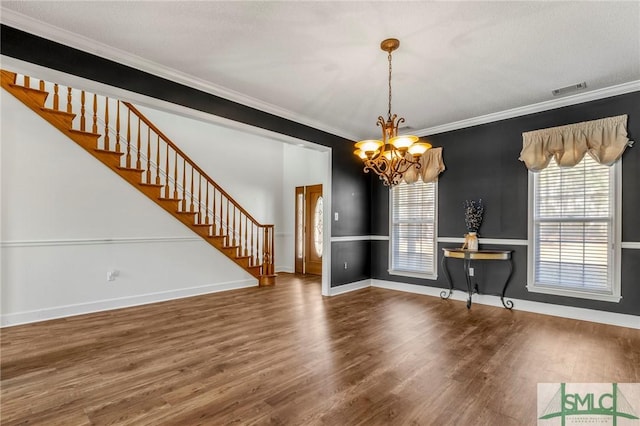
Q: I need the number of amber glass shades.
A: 5